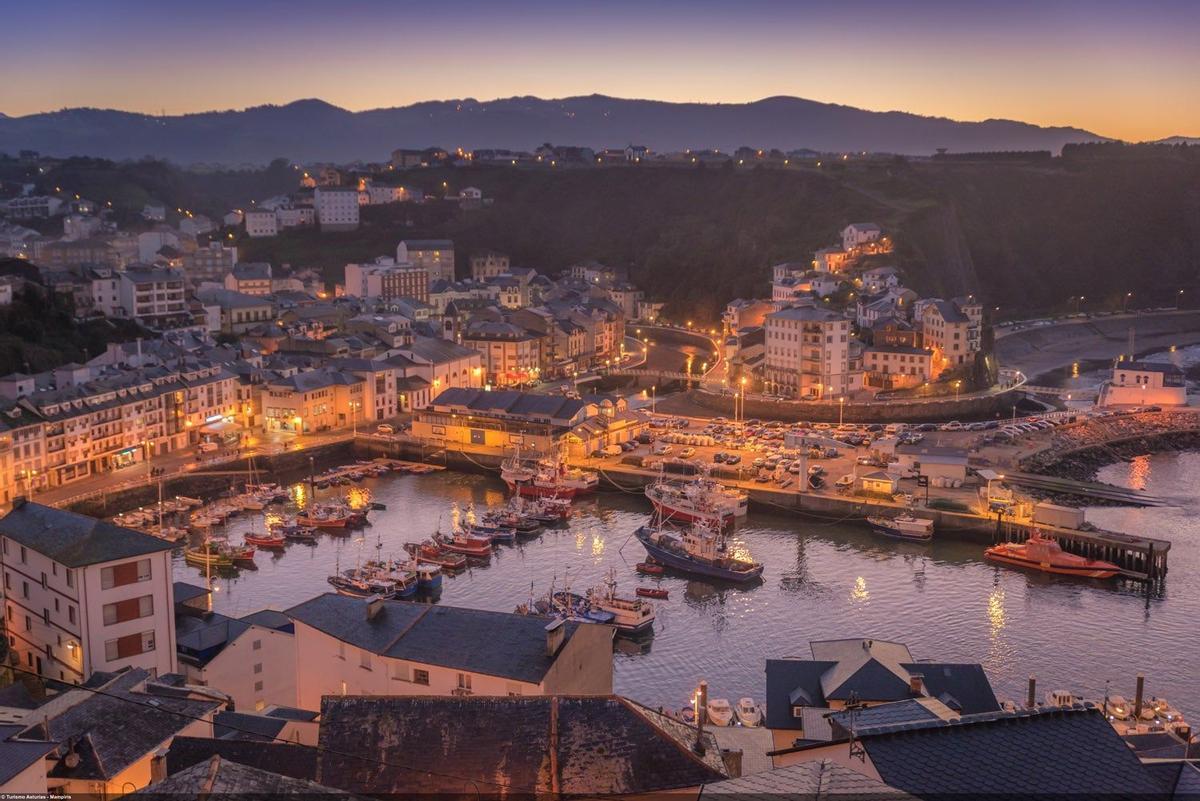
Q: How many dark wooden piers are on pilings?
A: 1